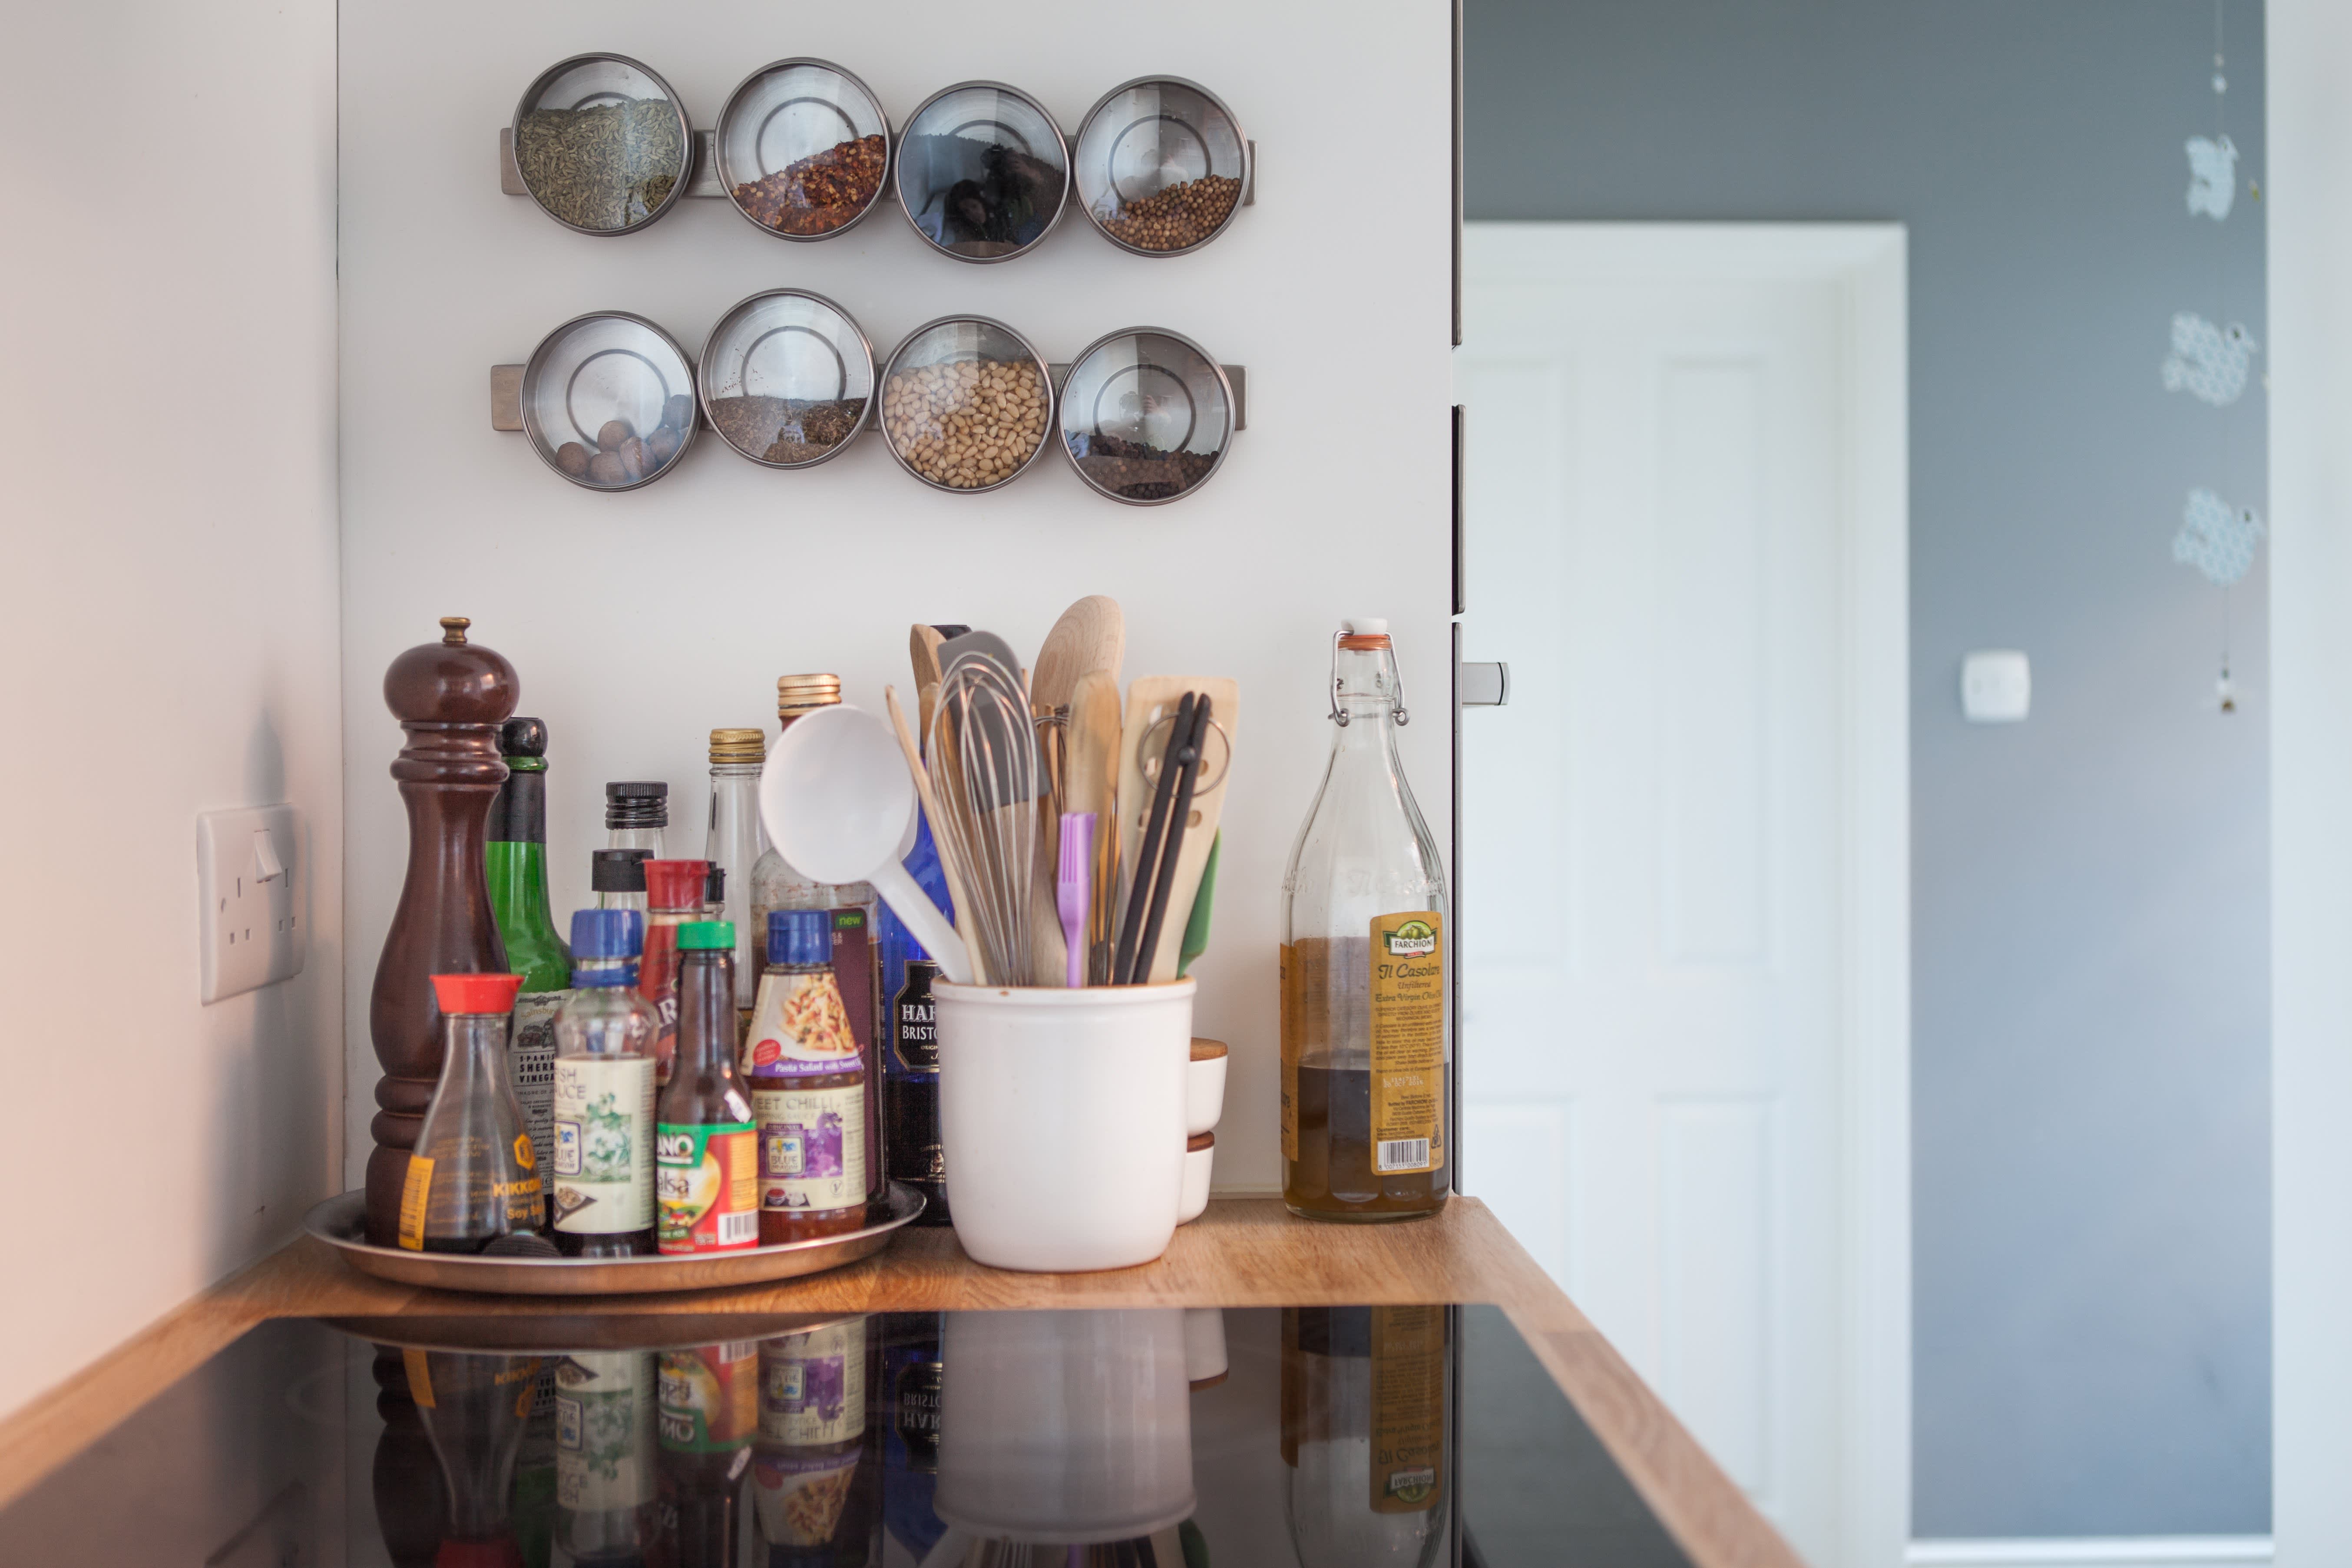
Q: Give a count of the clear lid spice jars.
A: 8